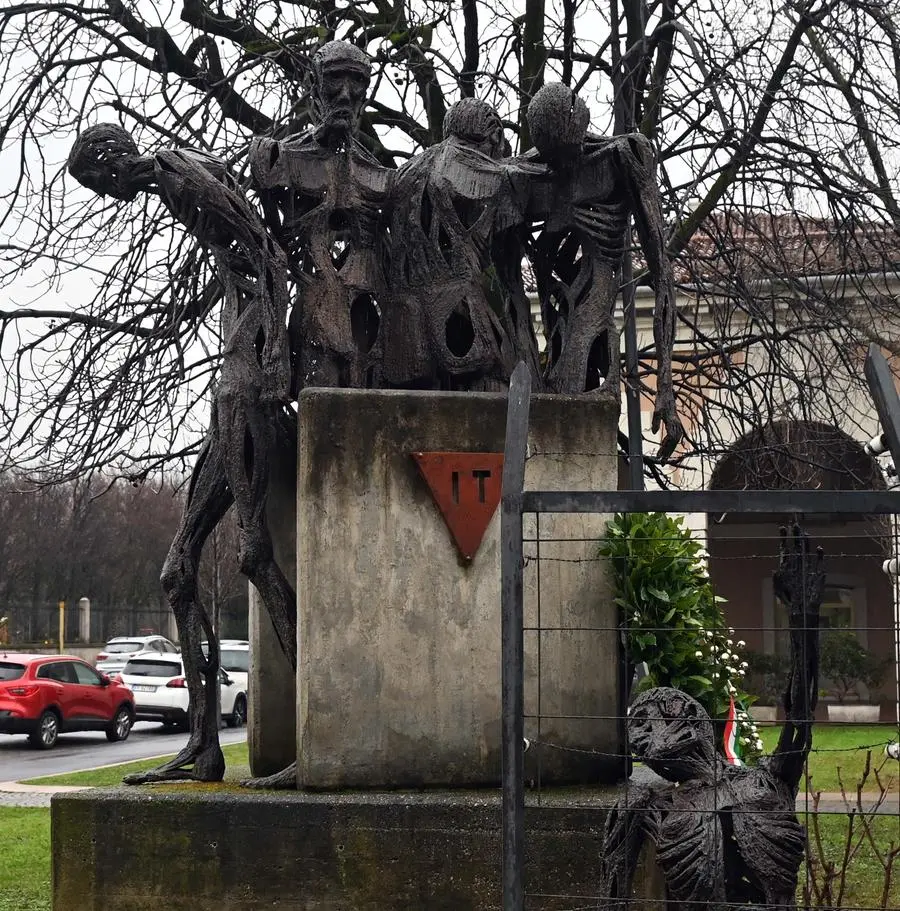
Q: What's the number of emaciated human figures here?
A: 5